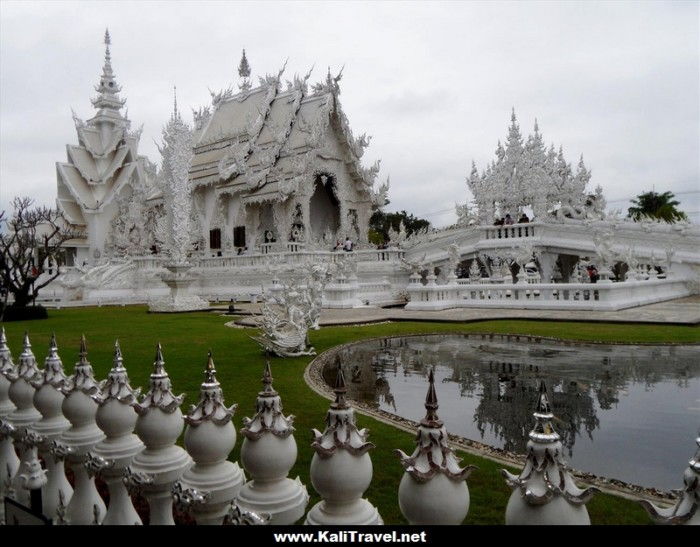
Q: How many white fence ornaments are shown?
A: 12